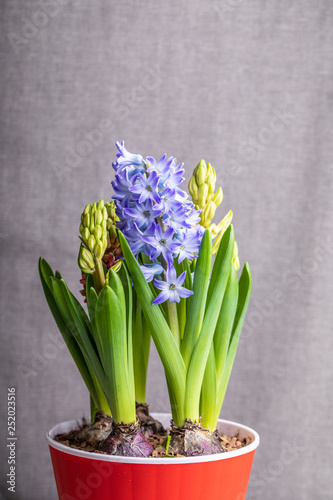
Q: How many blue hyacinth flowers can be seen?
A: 1